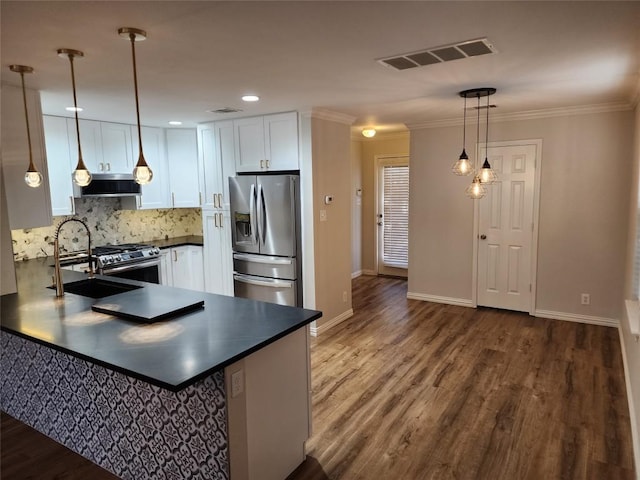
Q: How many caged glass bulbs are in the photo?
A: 3